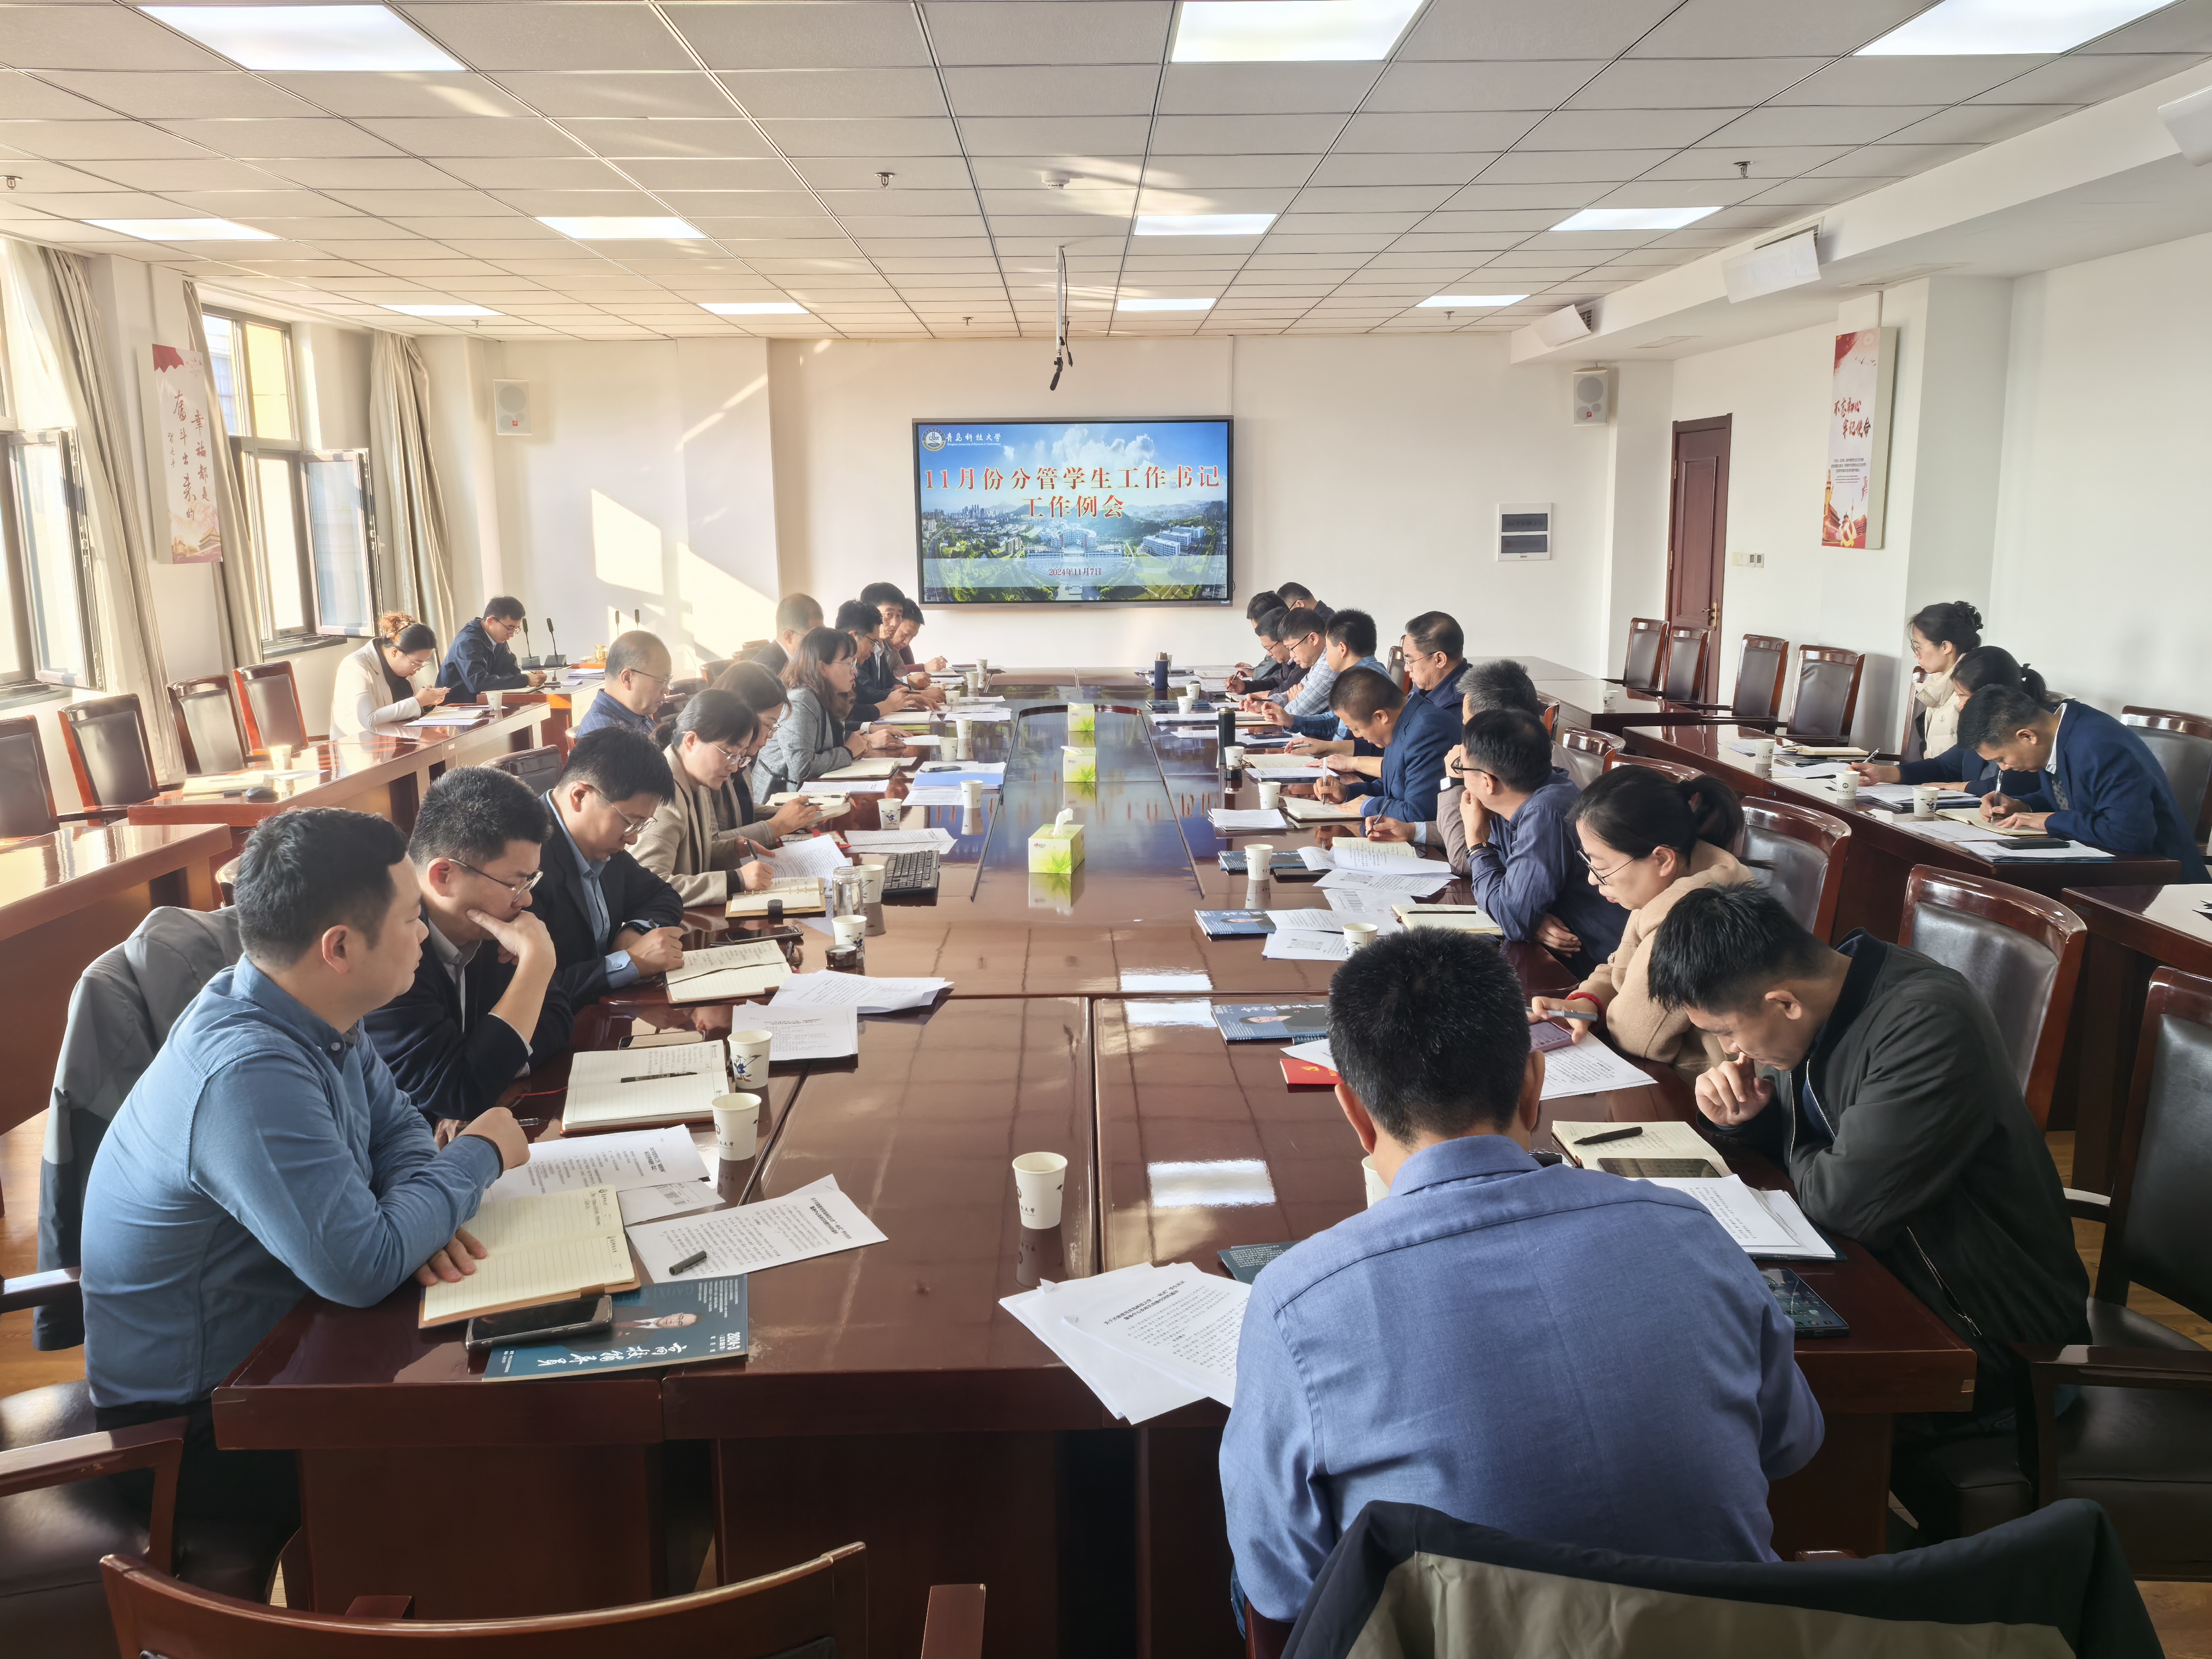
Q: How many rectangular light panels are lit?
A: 11